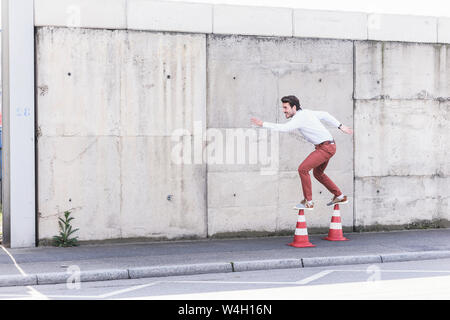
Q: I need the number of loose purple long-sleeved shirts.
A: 0